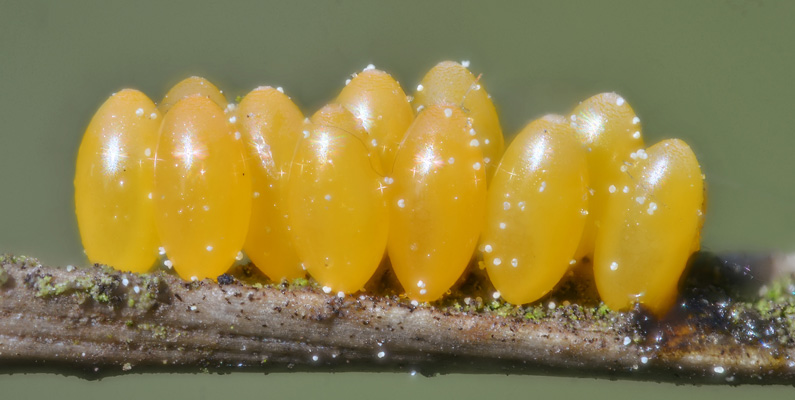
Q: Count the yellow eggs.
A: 11